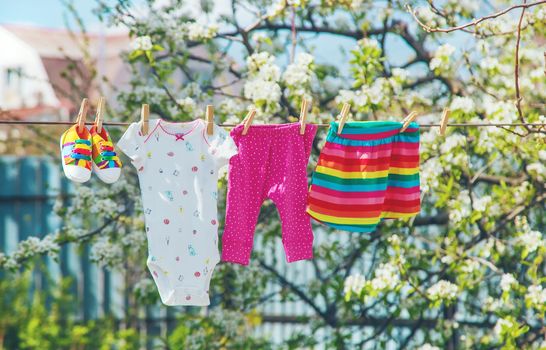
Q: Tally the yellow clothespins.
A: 9